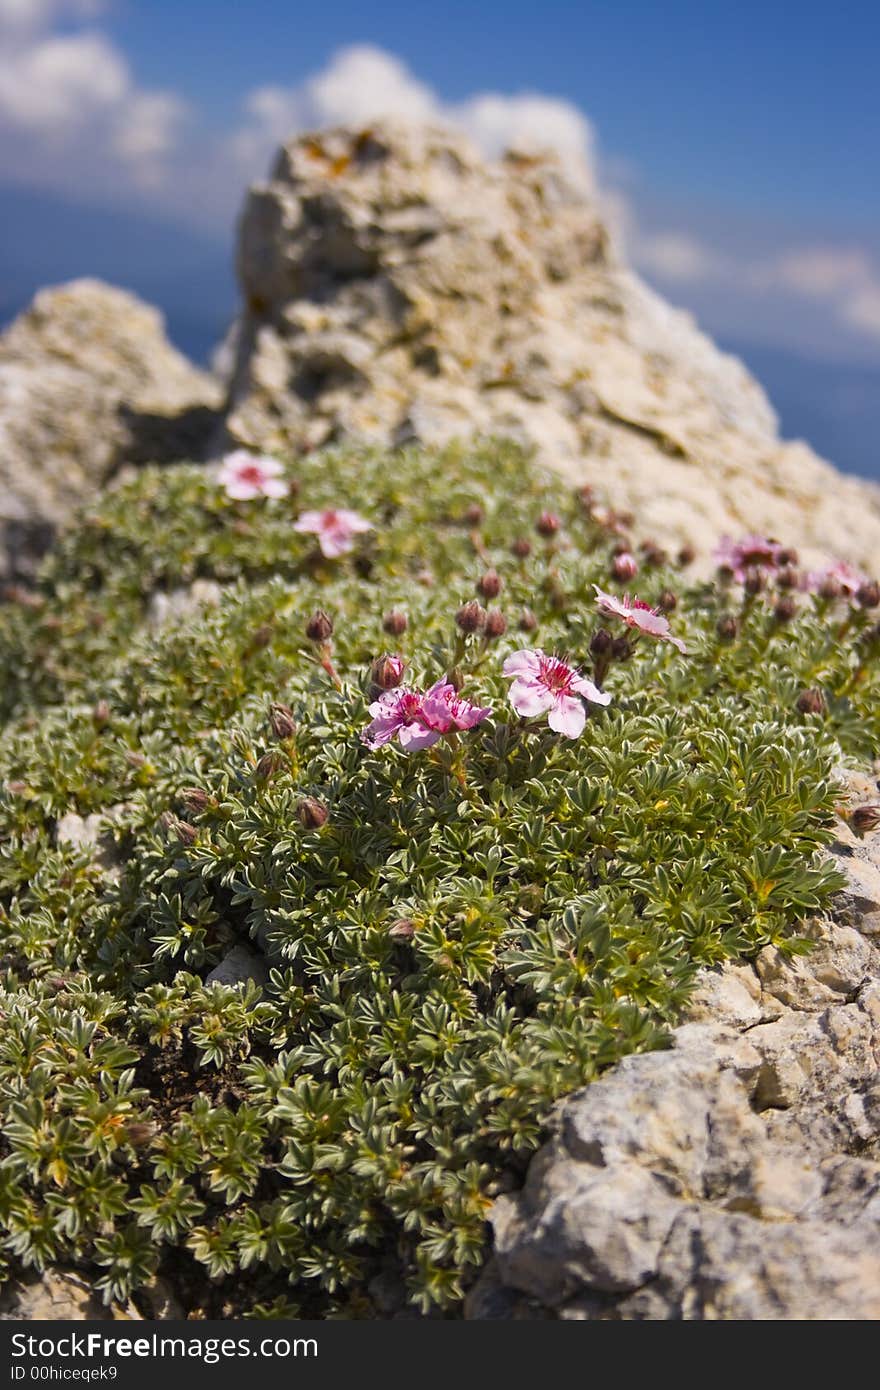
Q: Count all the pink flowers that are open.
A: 8